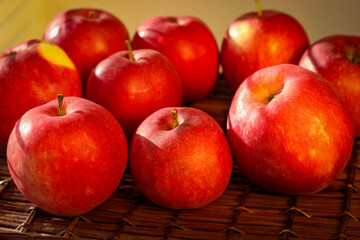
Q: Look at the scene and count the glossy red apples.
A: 9